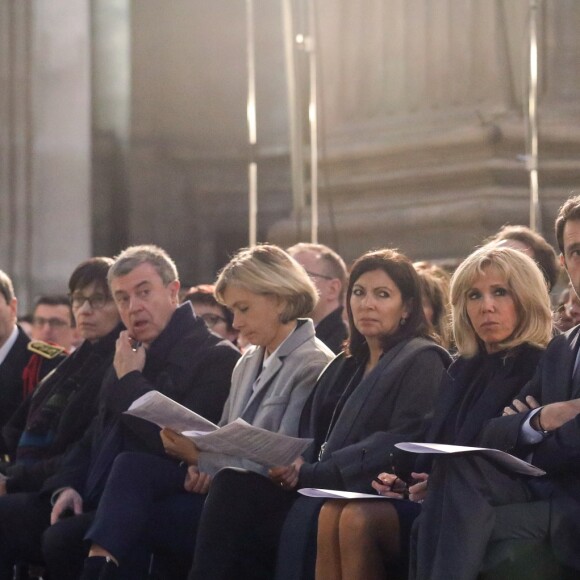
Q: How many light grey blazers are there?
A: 1